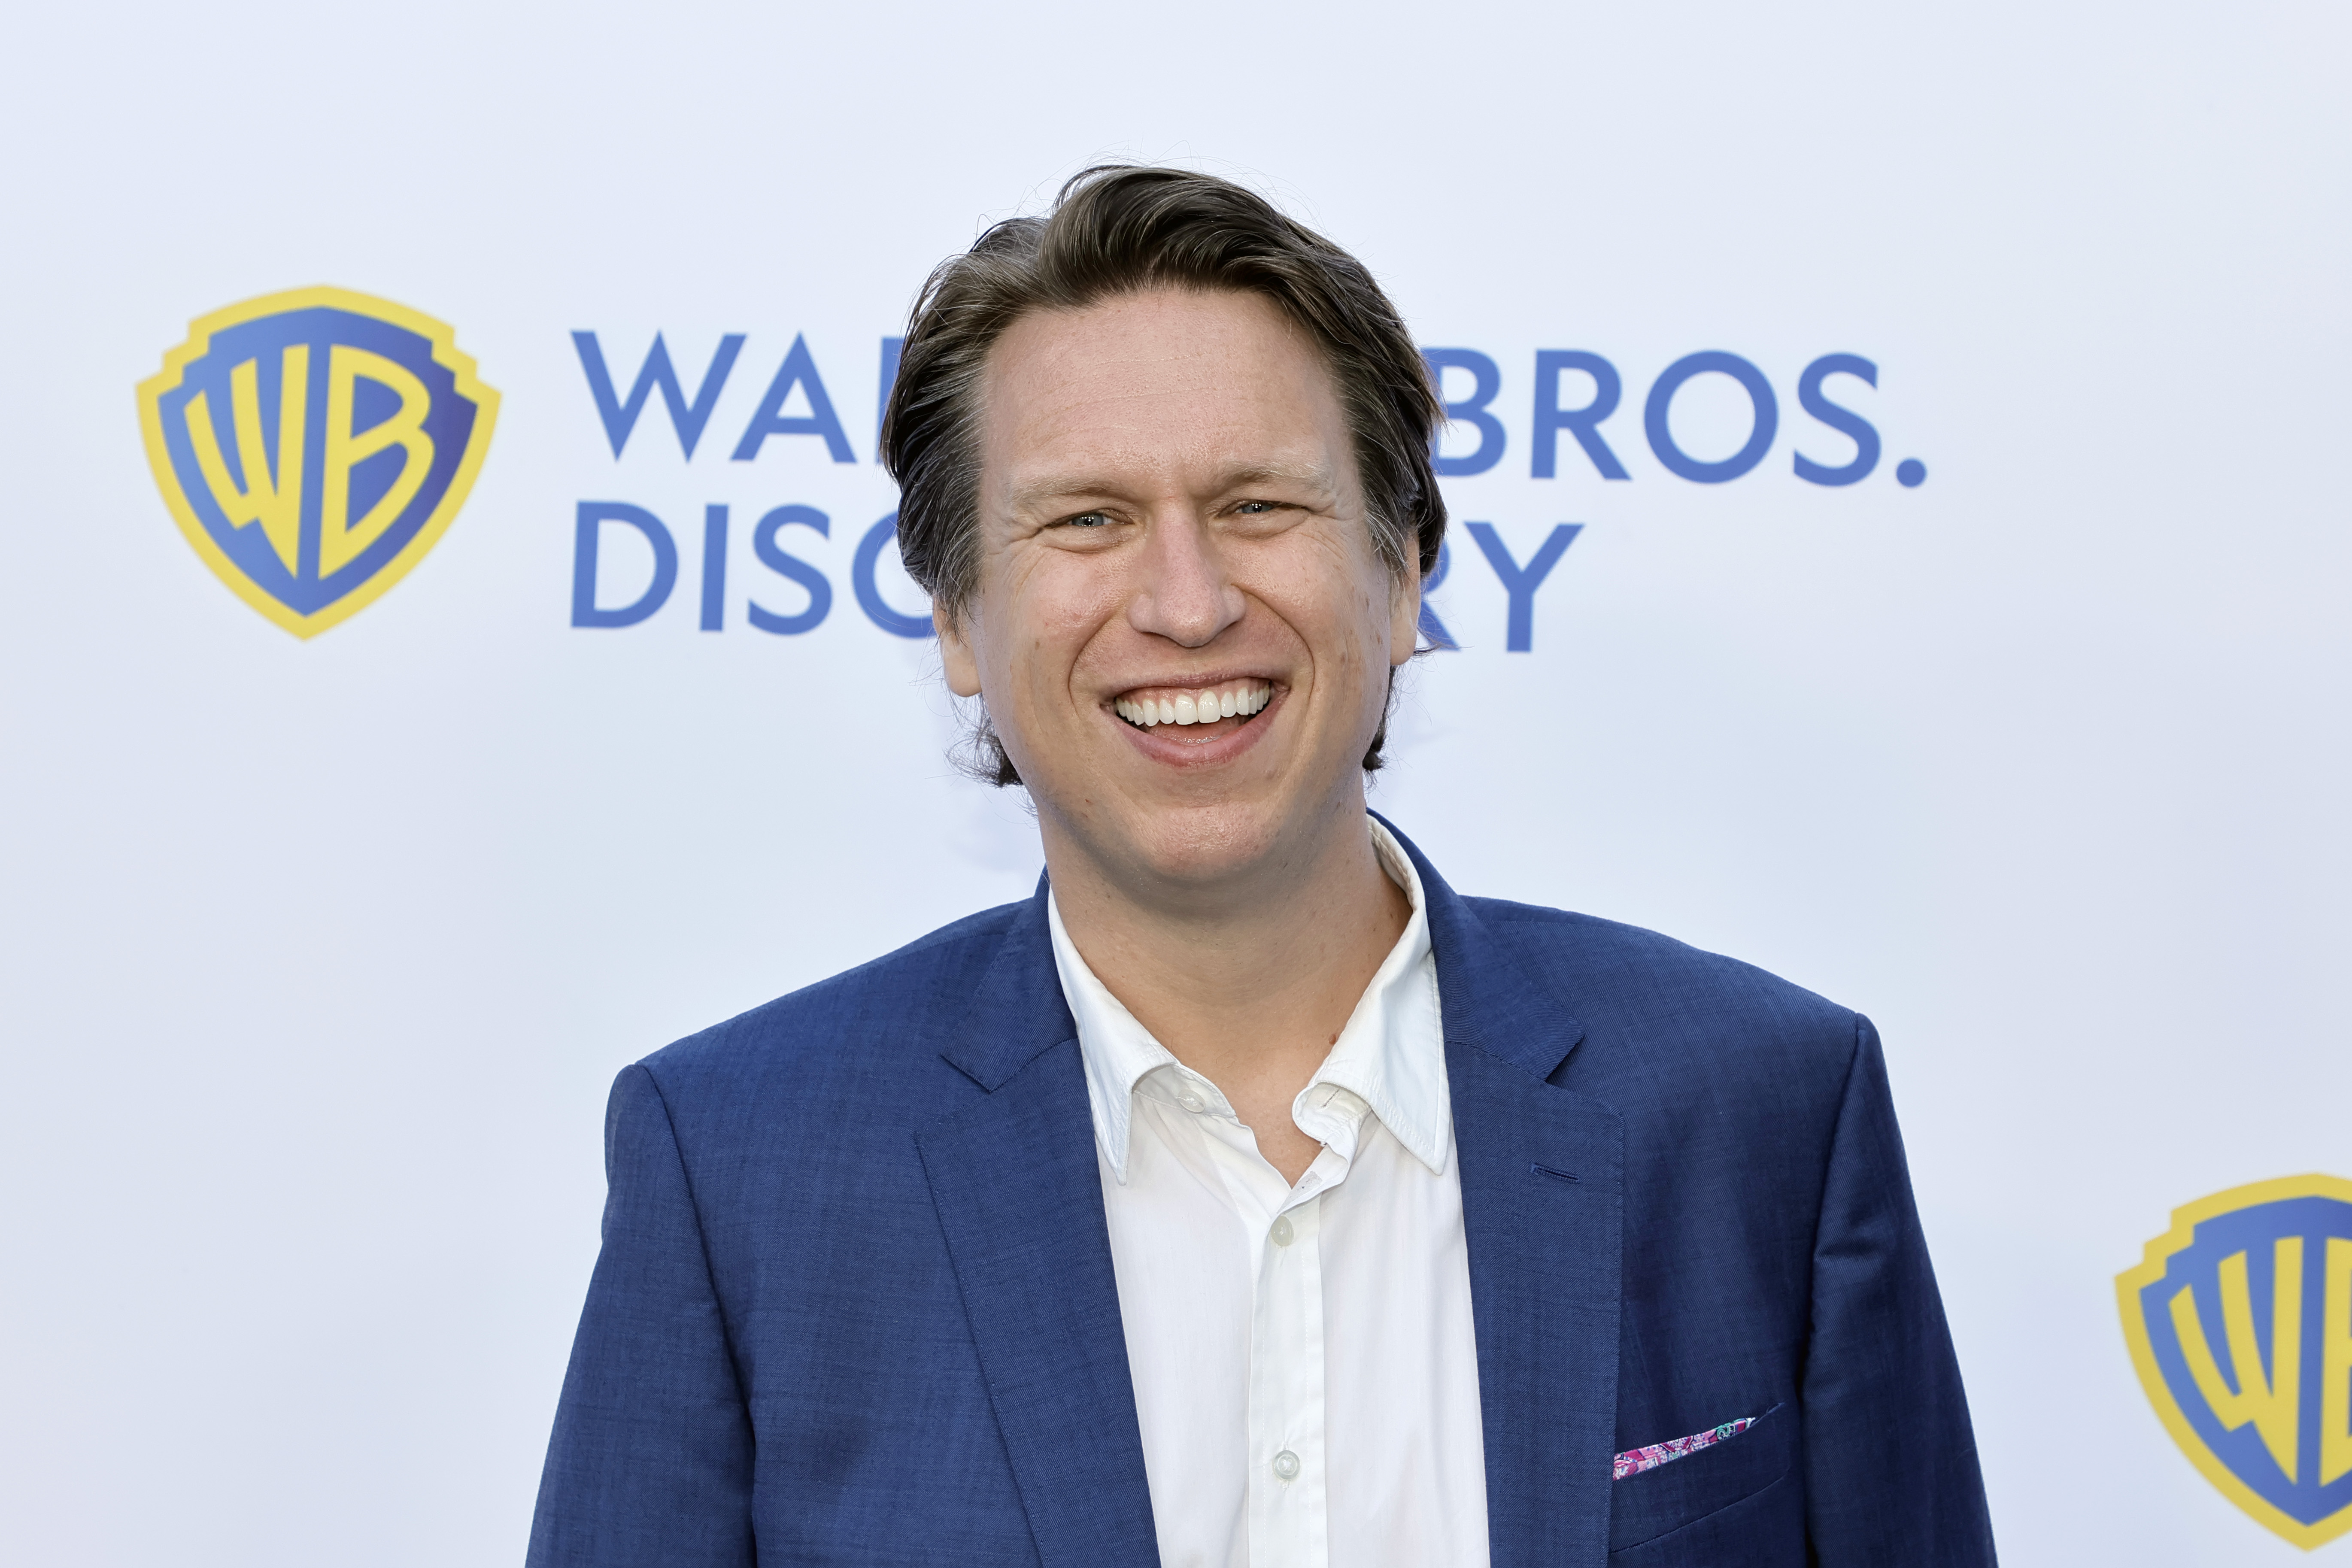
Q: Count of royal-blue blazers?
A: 1